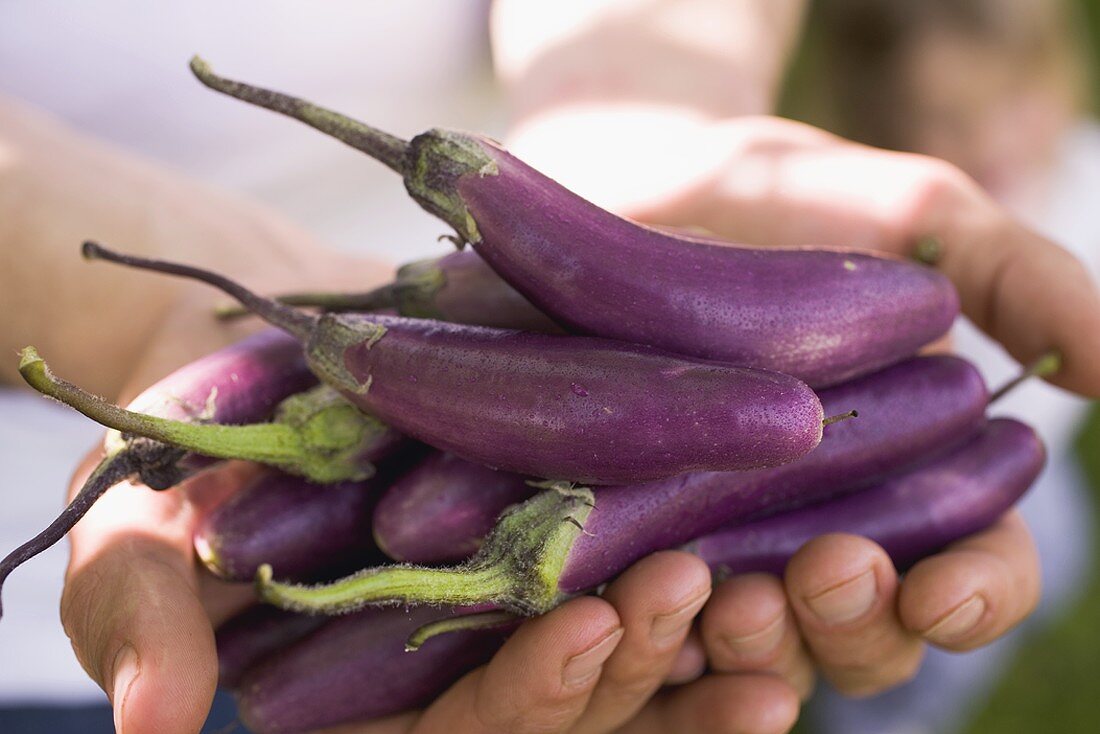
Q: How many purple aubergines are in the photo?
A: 11